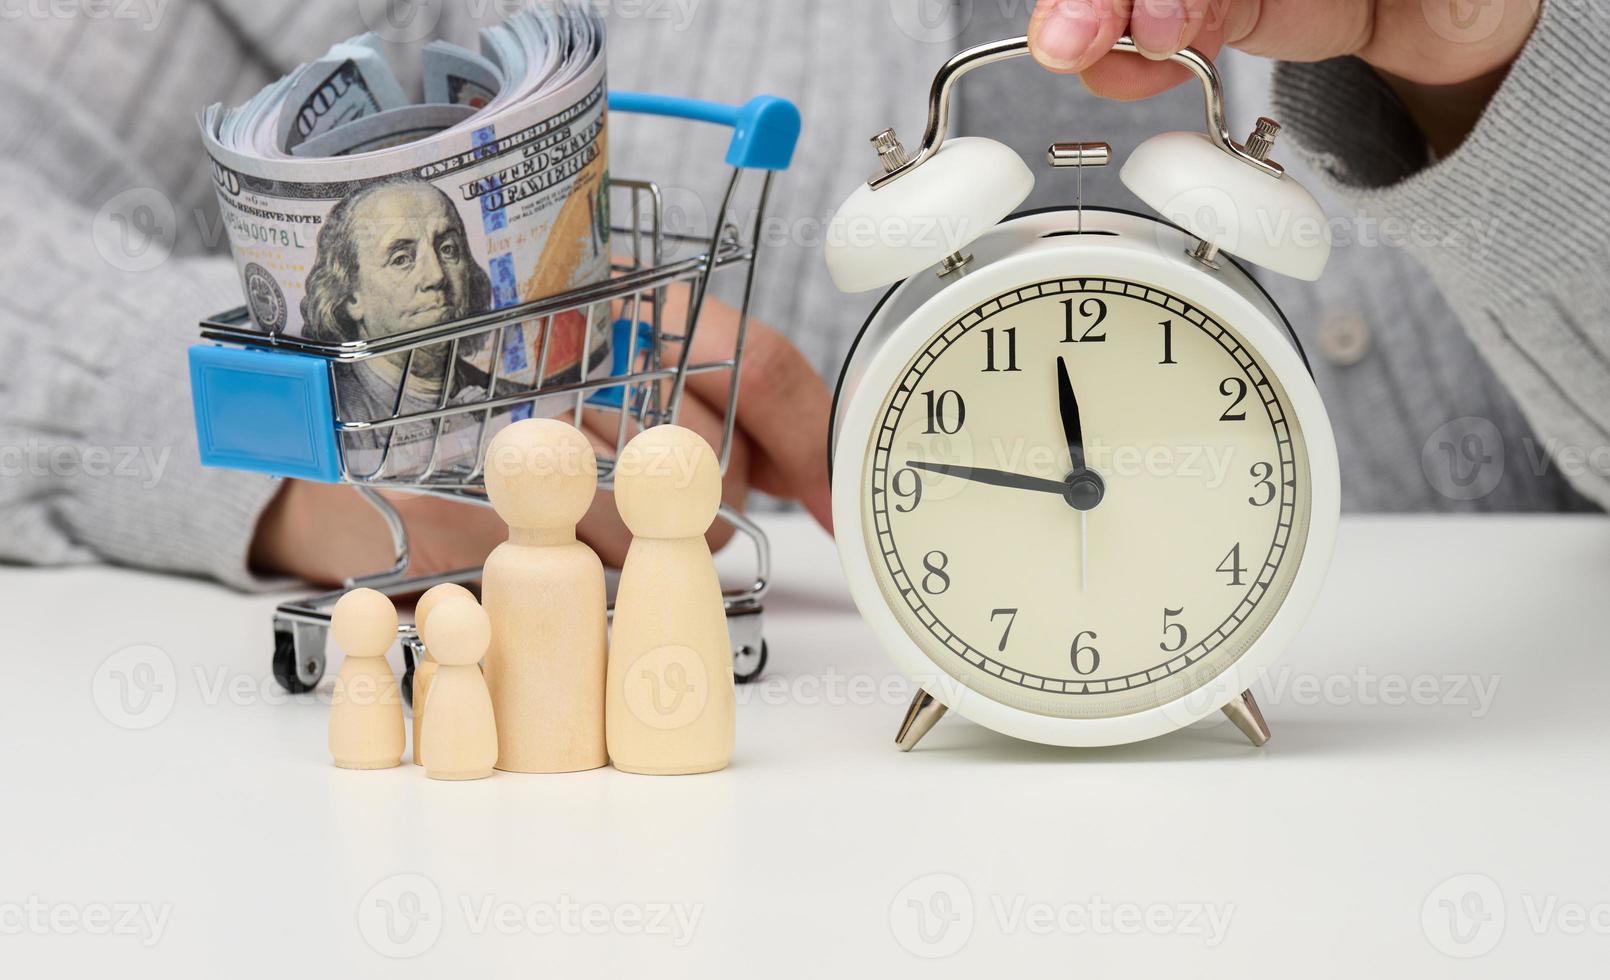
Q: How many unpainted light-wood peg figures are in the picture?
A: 5